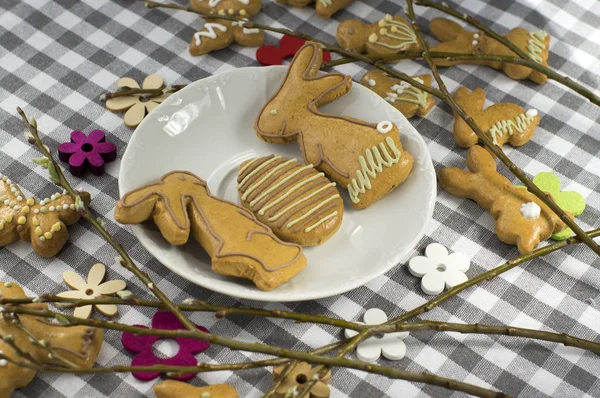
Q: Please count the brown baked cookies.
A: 13